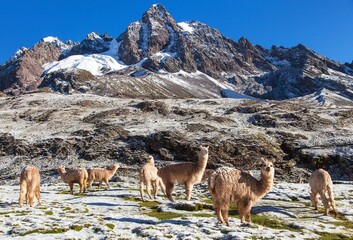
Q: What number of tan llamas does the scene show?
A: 7